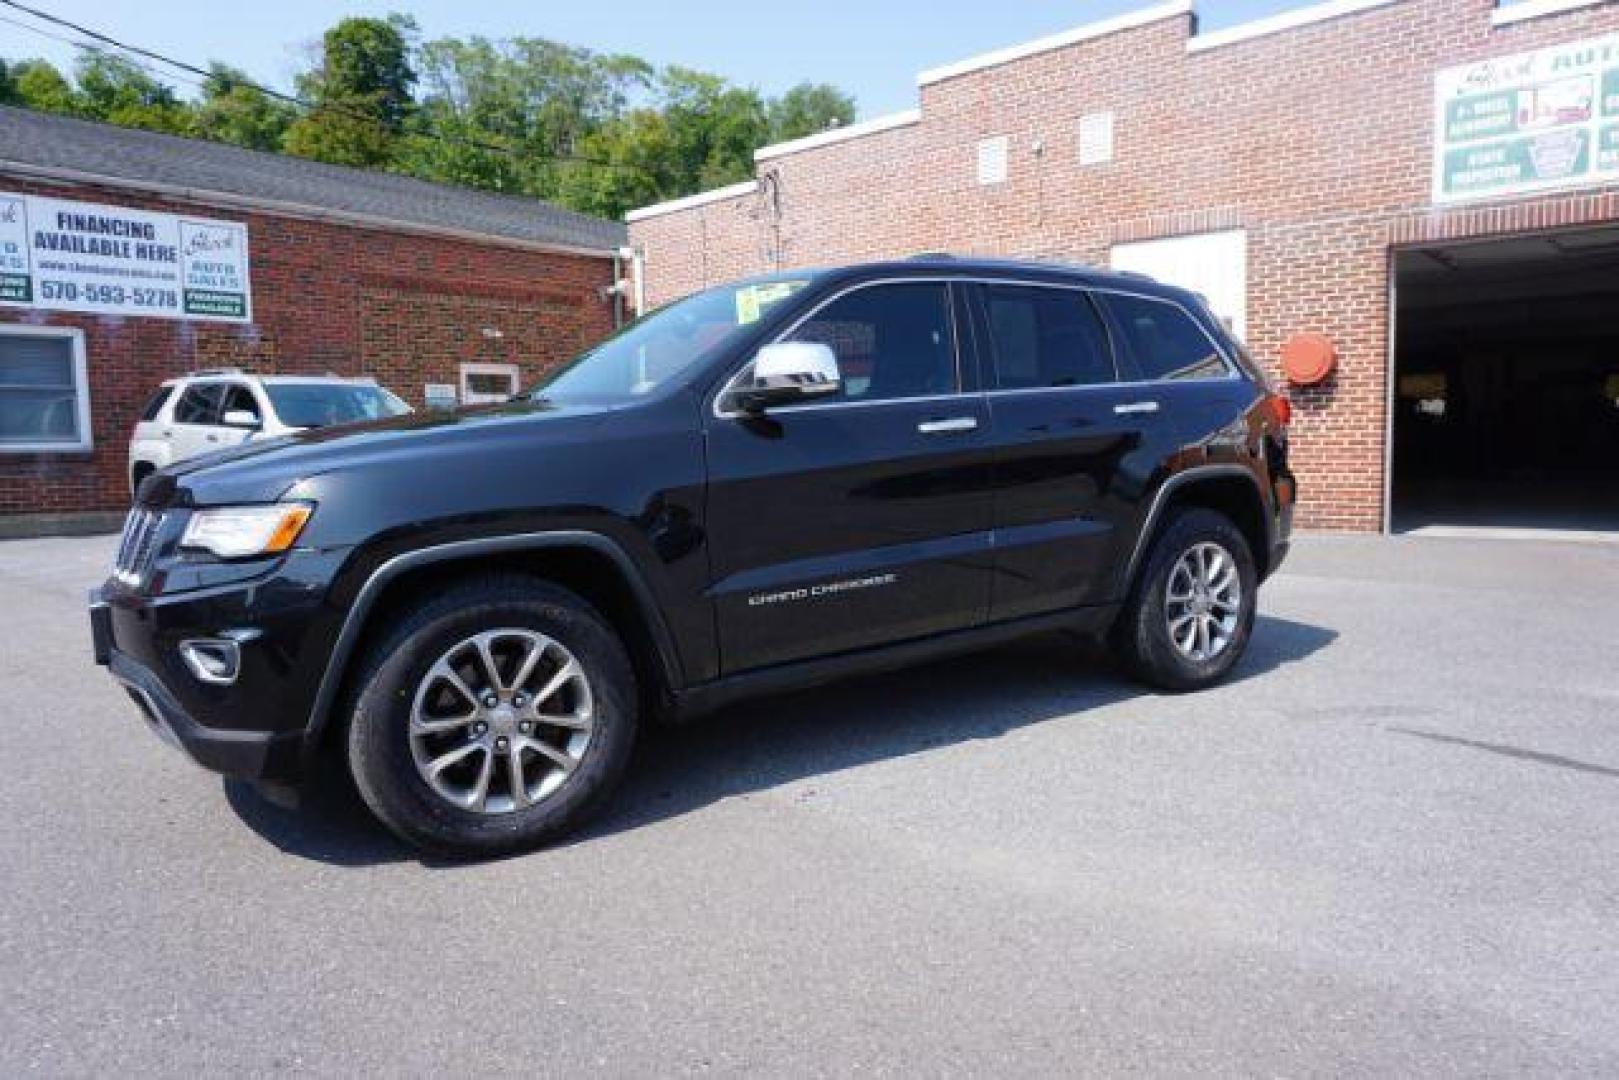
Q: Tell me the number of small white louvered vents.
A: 2